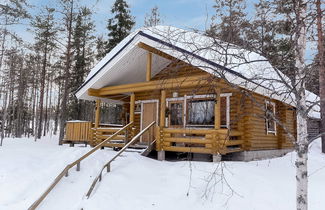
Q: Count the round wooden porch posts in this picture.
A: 4